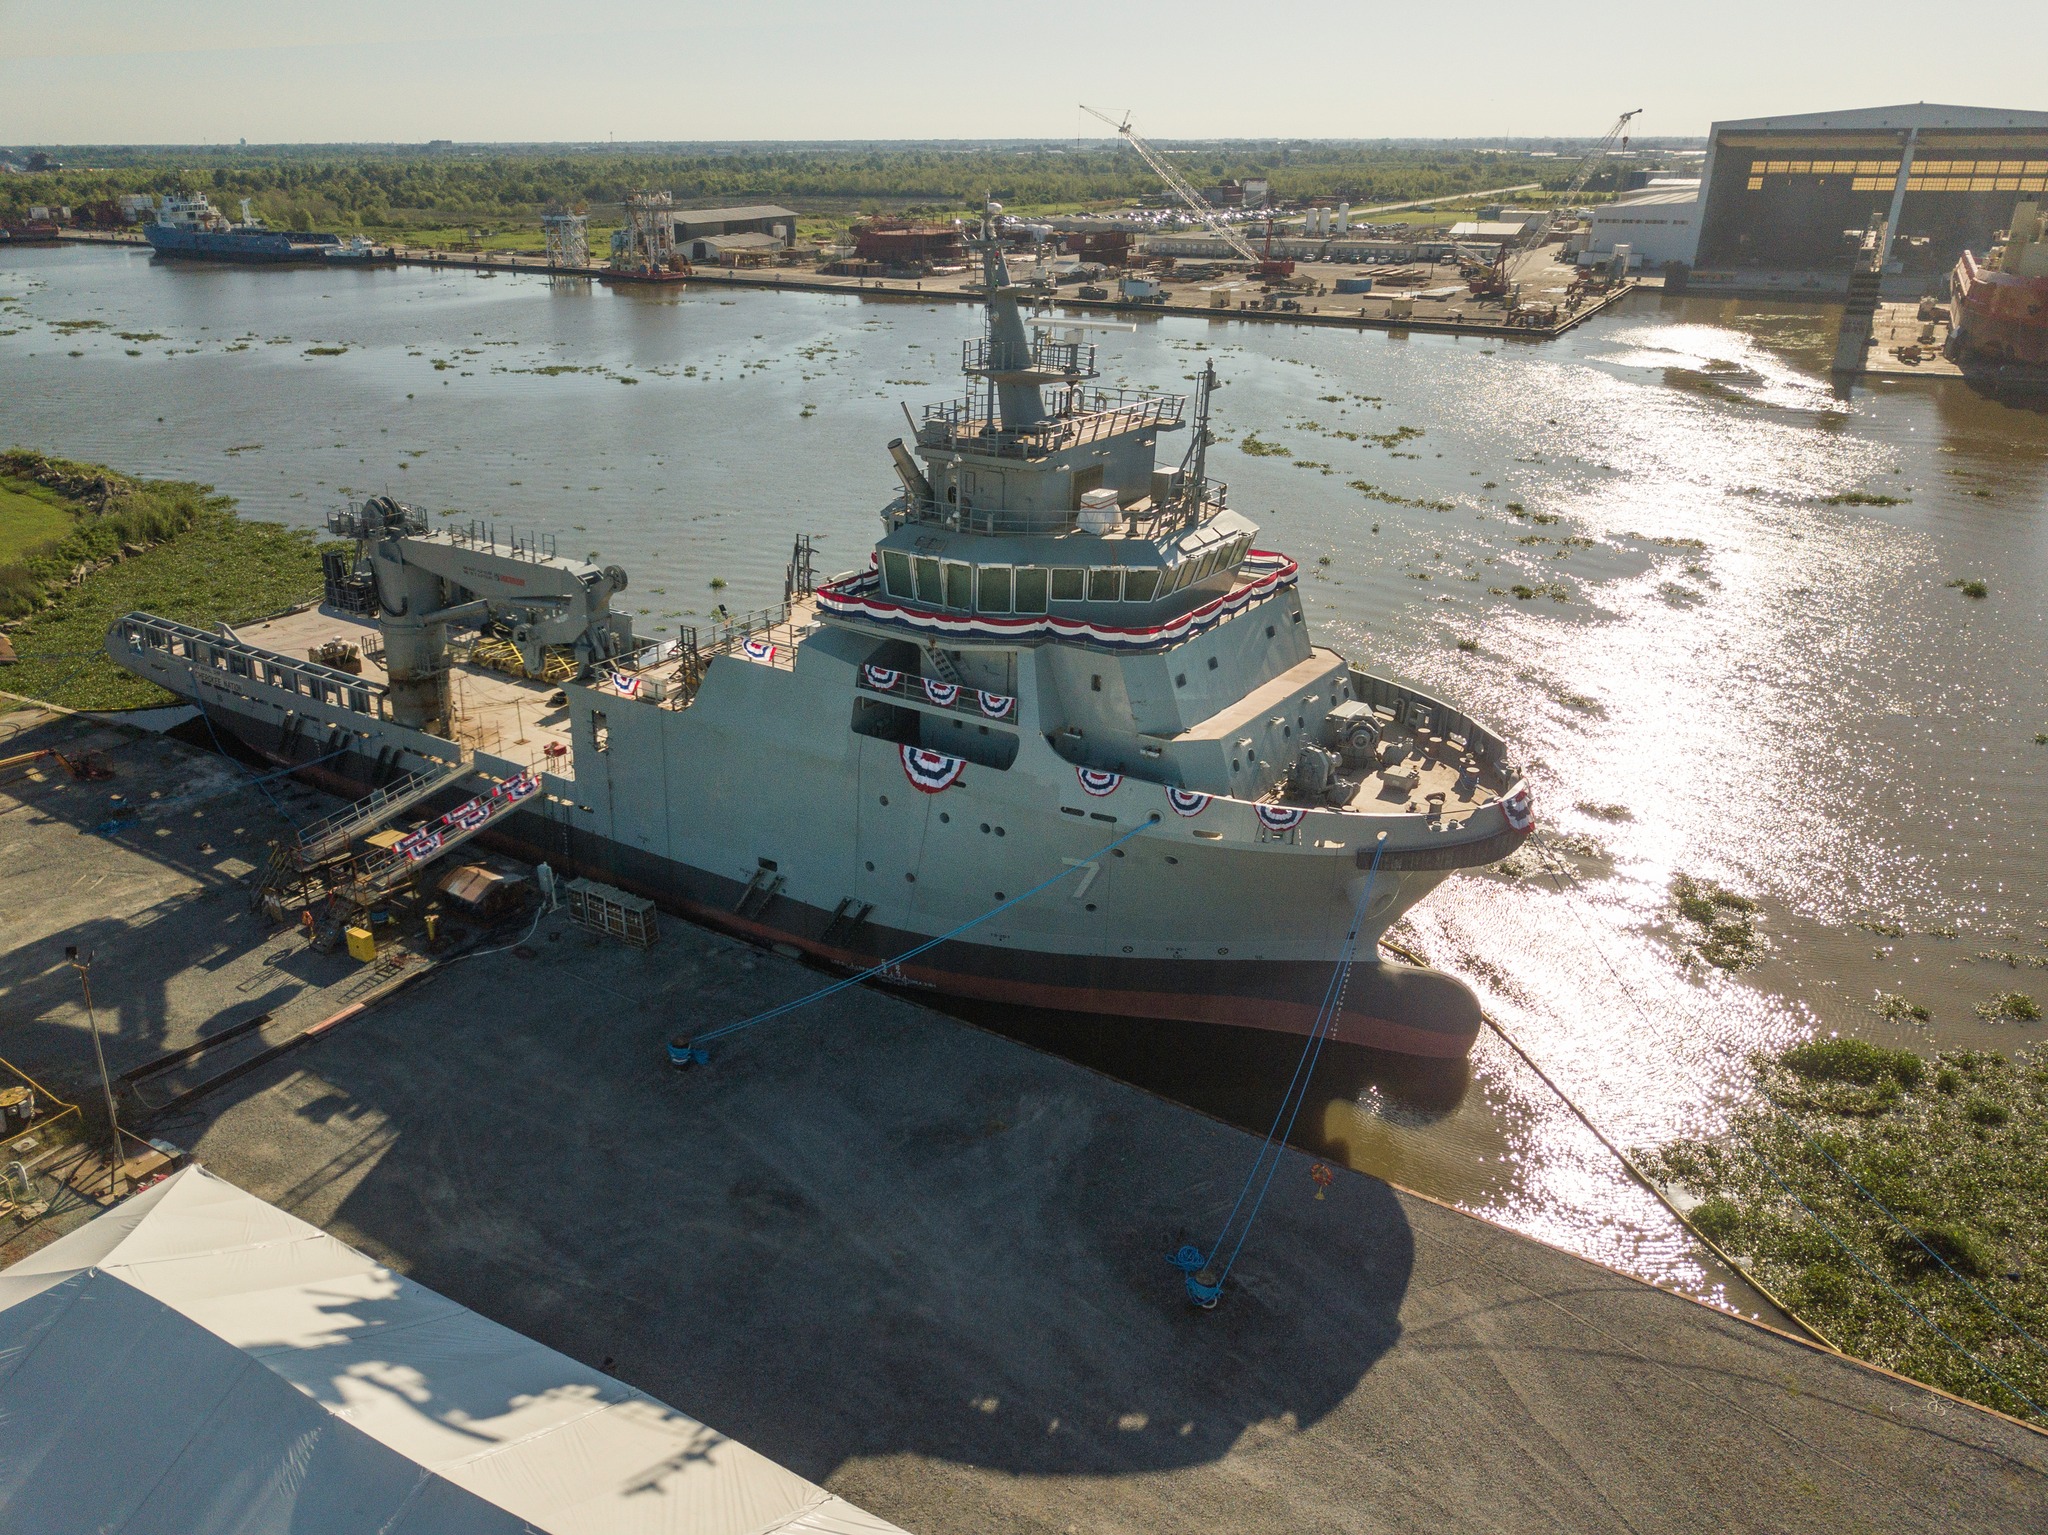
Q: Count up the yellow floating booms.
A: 1